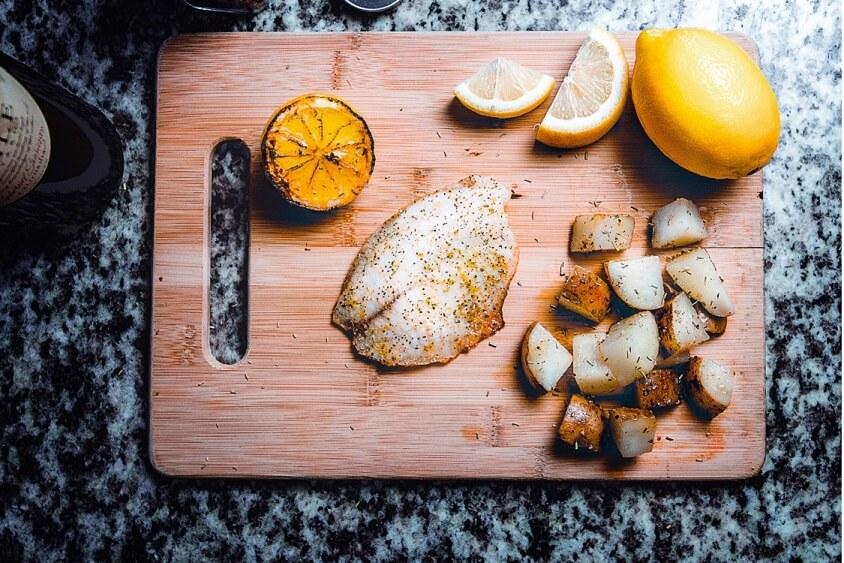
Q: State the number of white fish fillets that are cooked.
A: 1